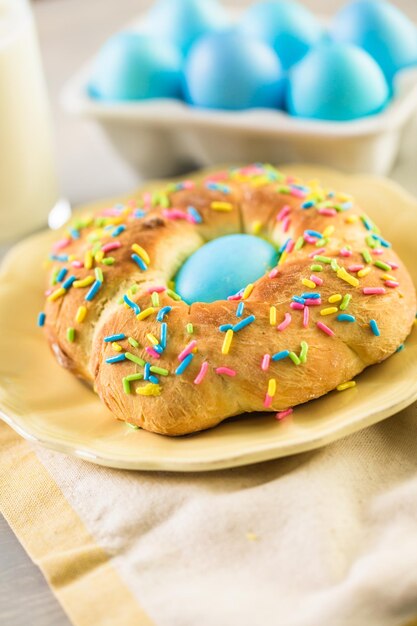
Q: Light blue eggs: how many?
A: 7